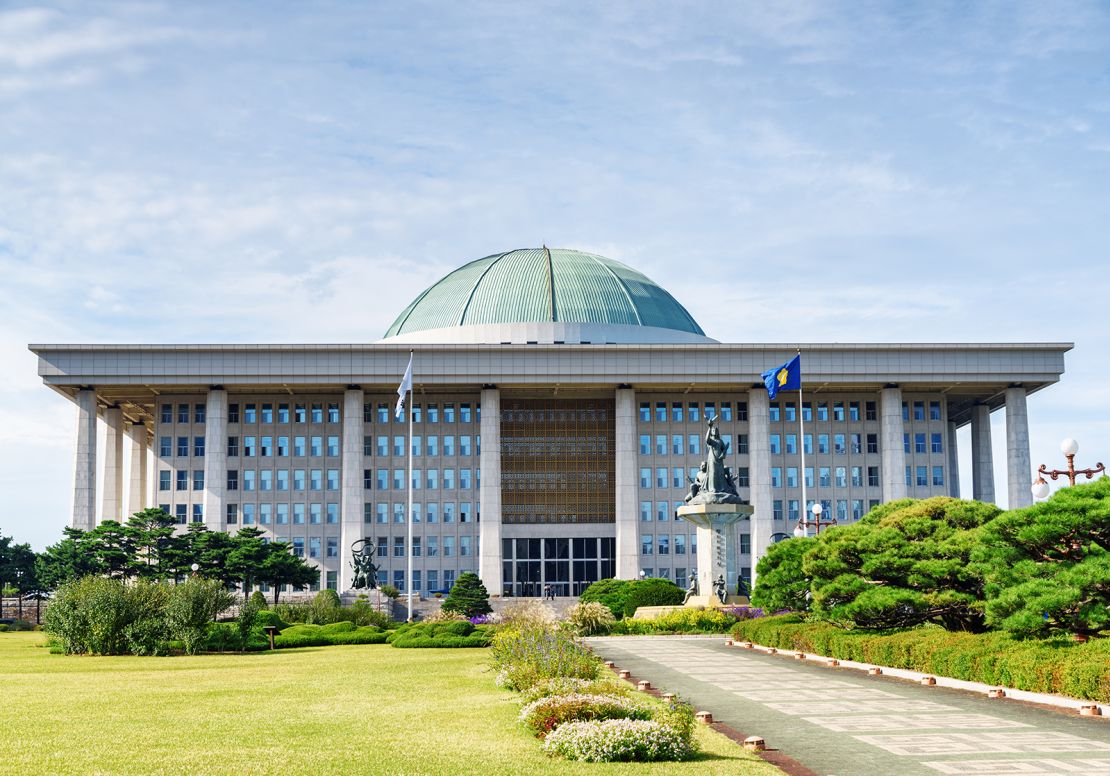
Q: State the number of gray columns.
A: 12